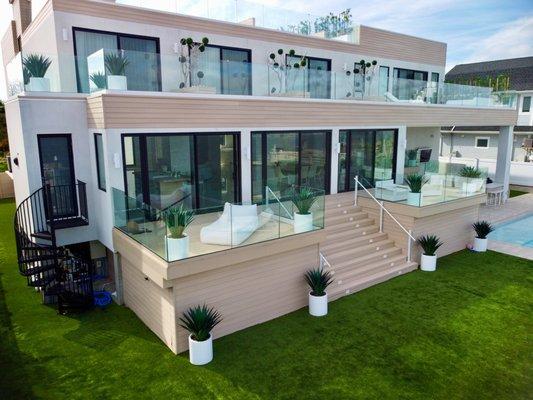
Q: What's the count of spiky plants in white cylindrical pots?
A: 10